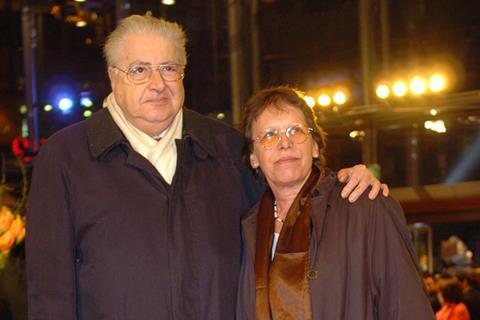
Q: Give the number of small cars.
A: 0